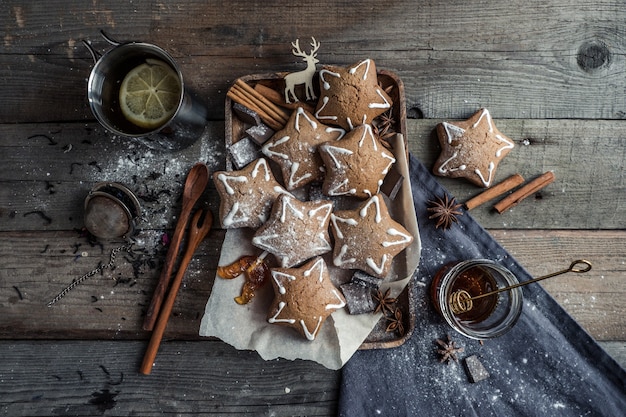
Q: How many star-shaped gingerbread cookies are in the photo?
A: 8